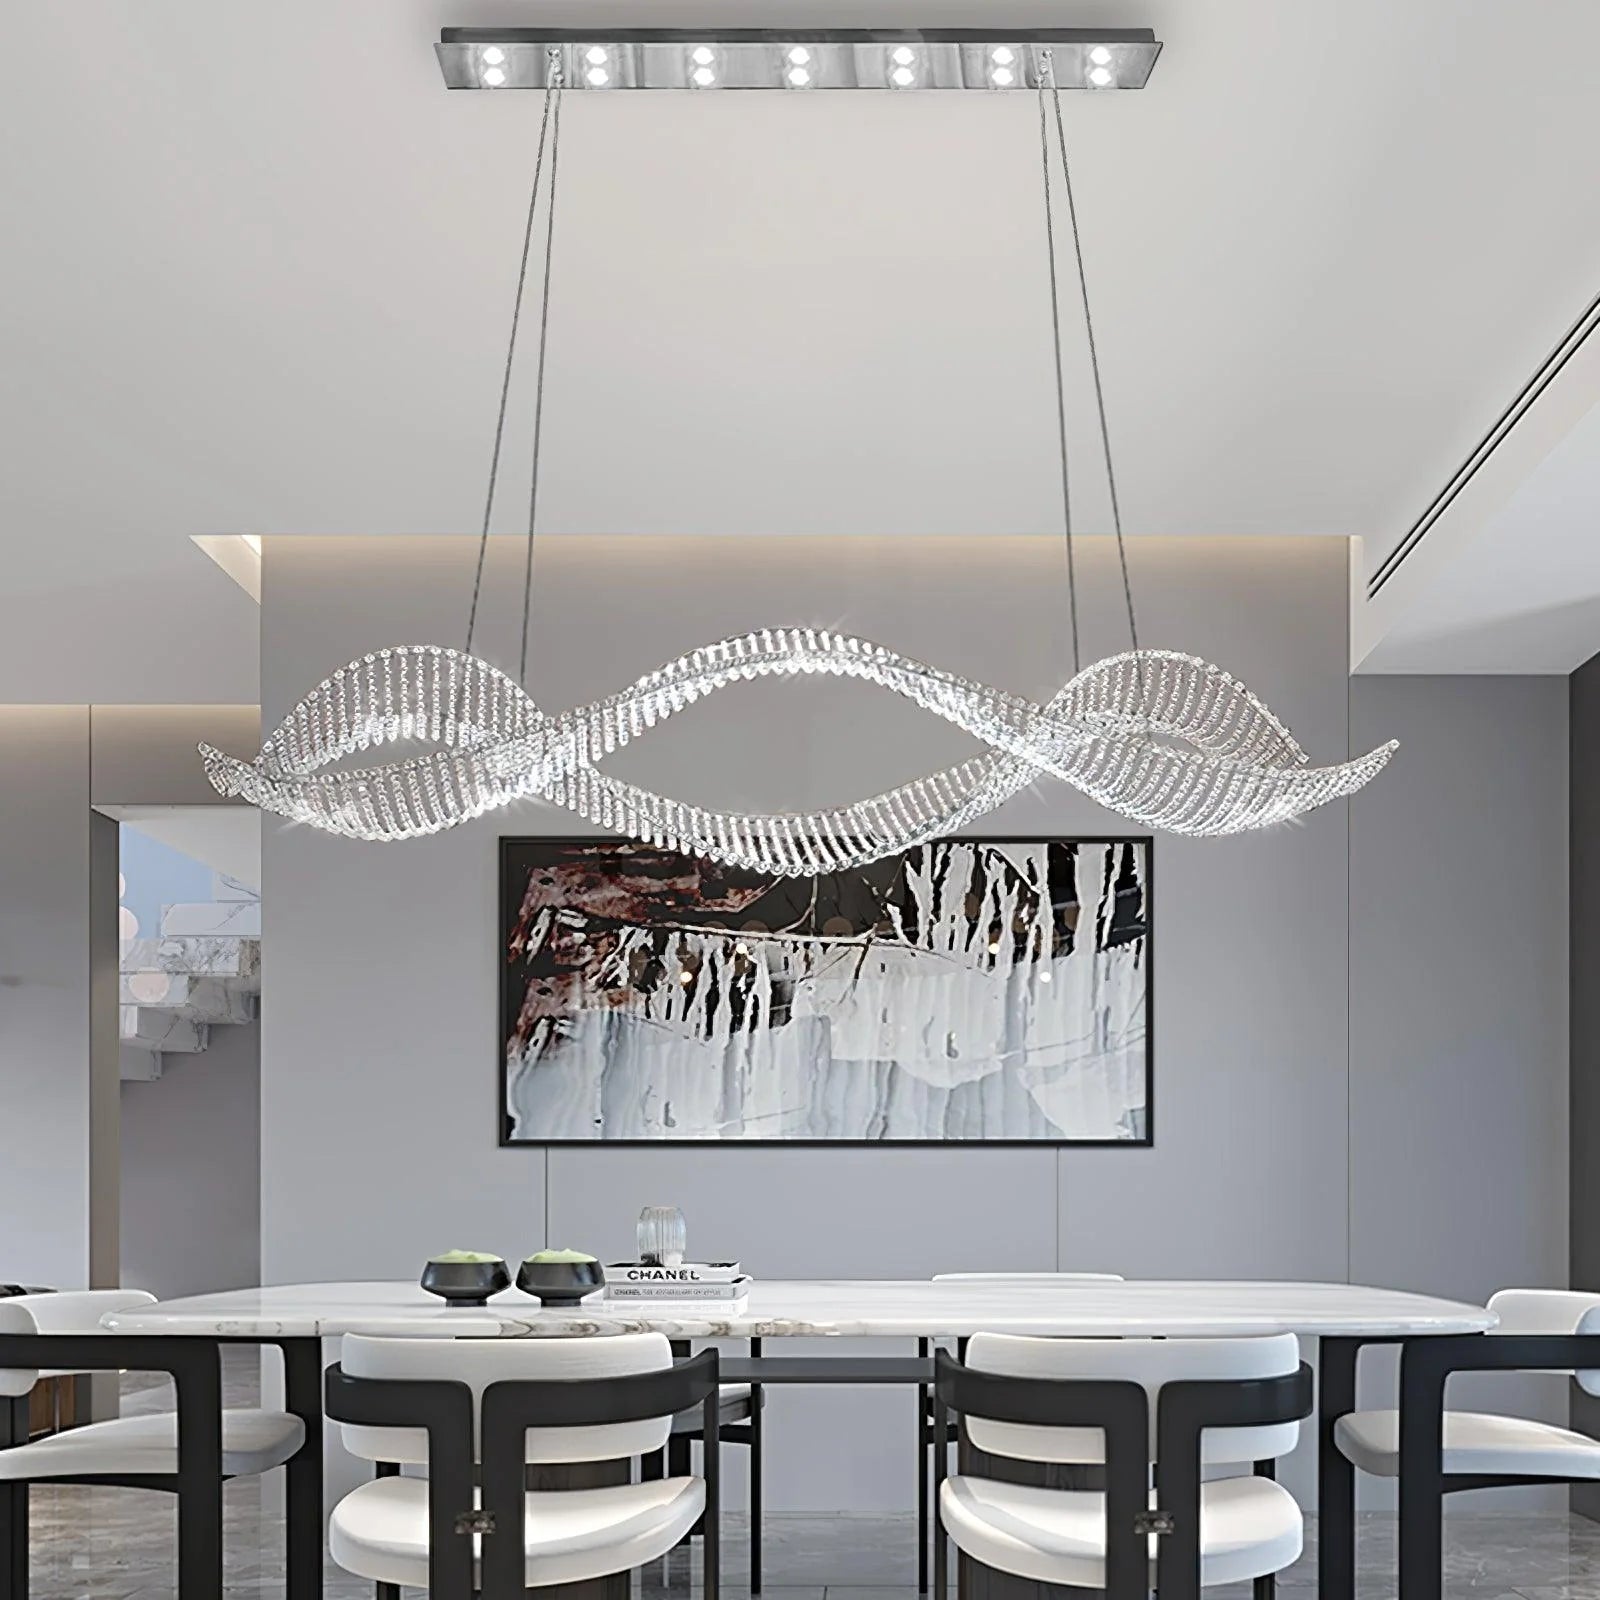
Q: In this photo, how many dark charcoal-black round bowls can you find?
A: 2